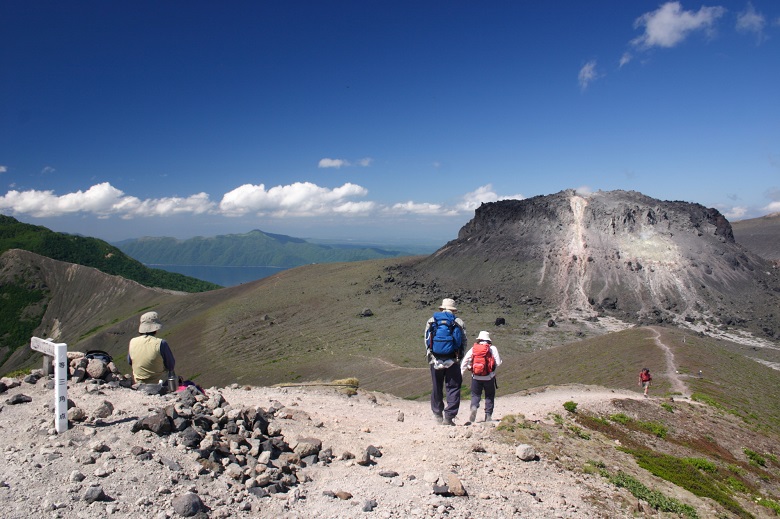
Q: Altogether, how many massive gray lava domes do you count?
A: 1